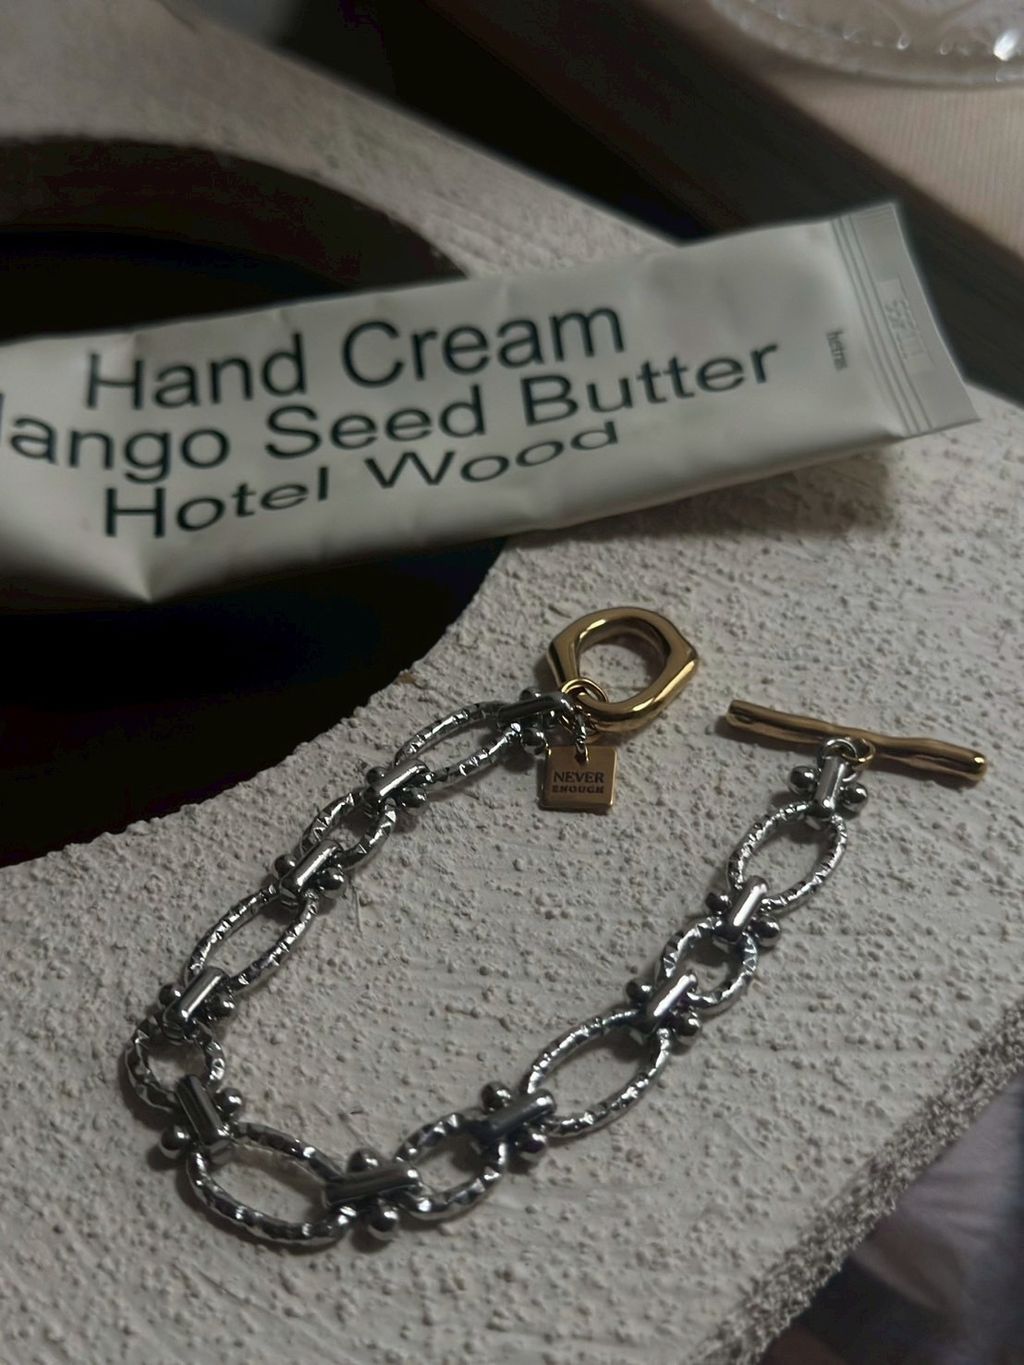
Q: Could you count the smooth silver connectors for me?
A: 10